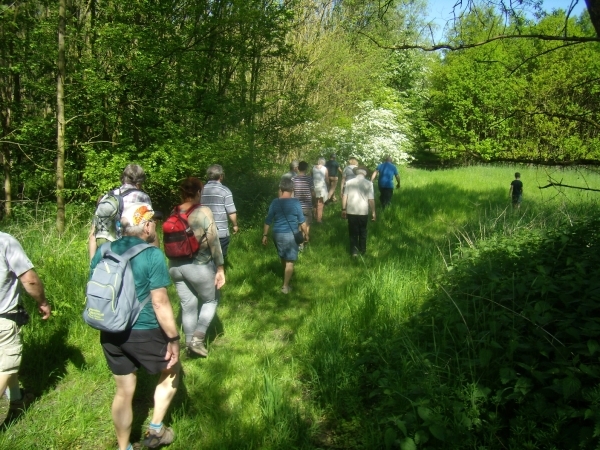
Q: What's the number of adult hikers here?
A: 13